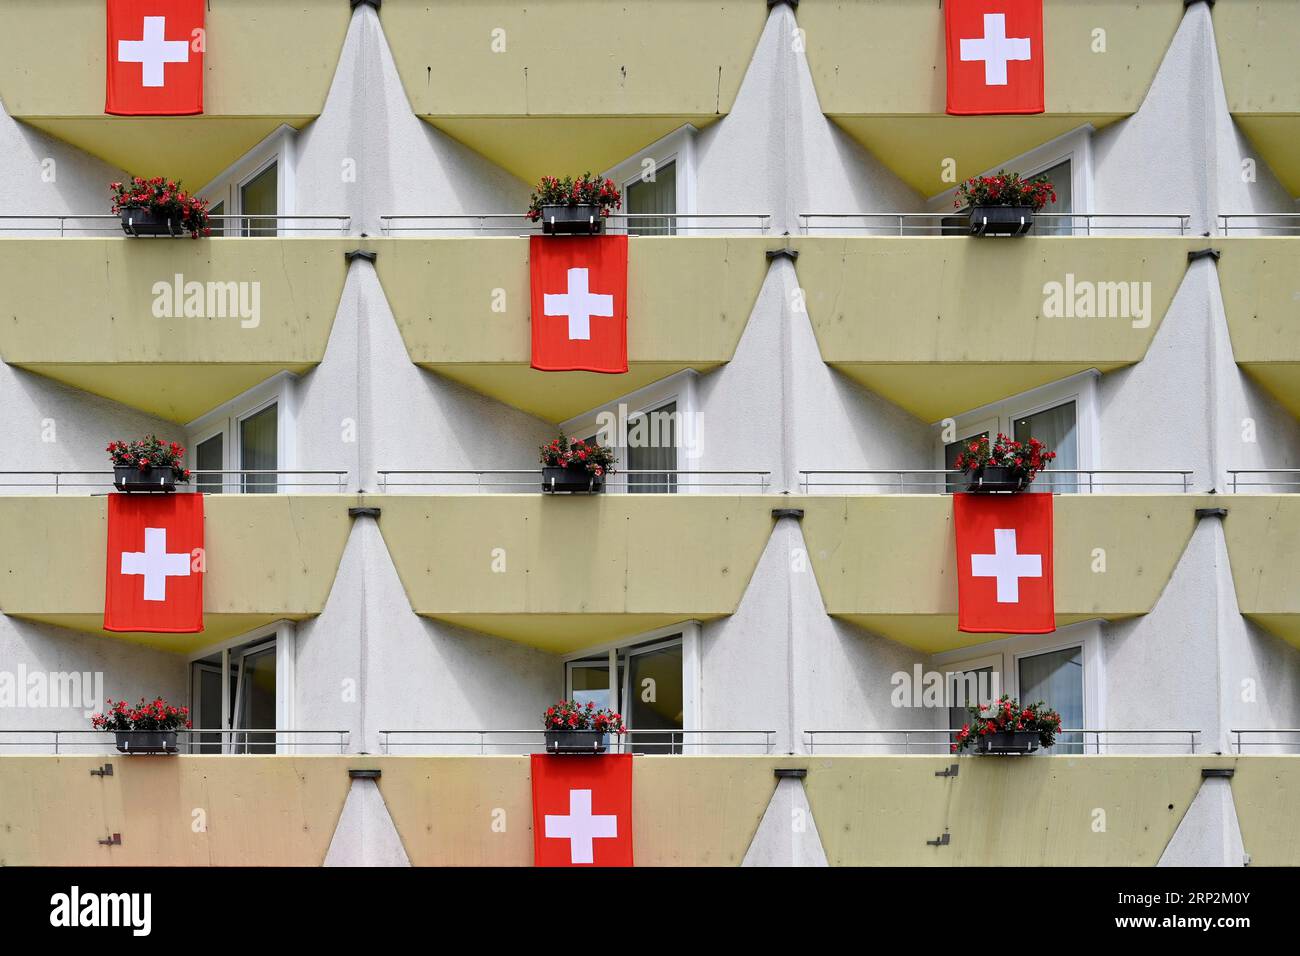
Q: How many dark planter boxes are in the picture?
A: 9